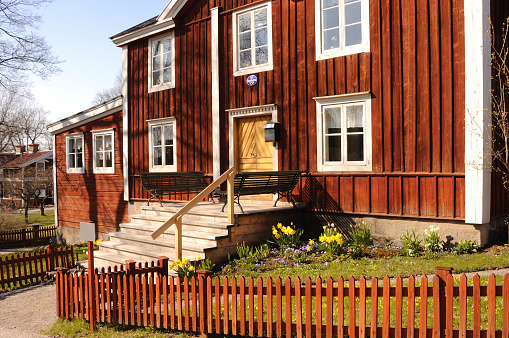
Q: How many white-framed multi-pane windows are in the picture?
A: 7